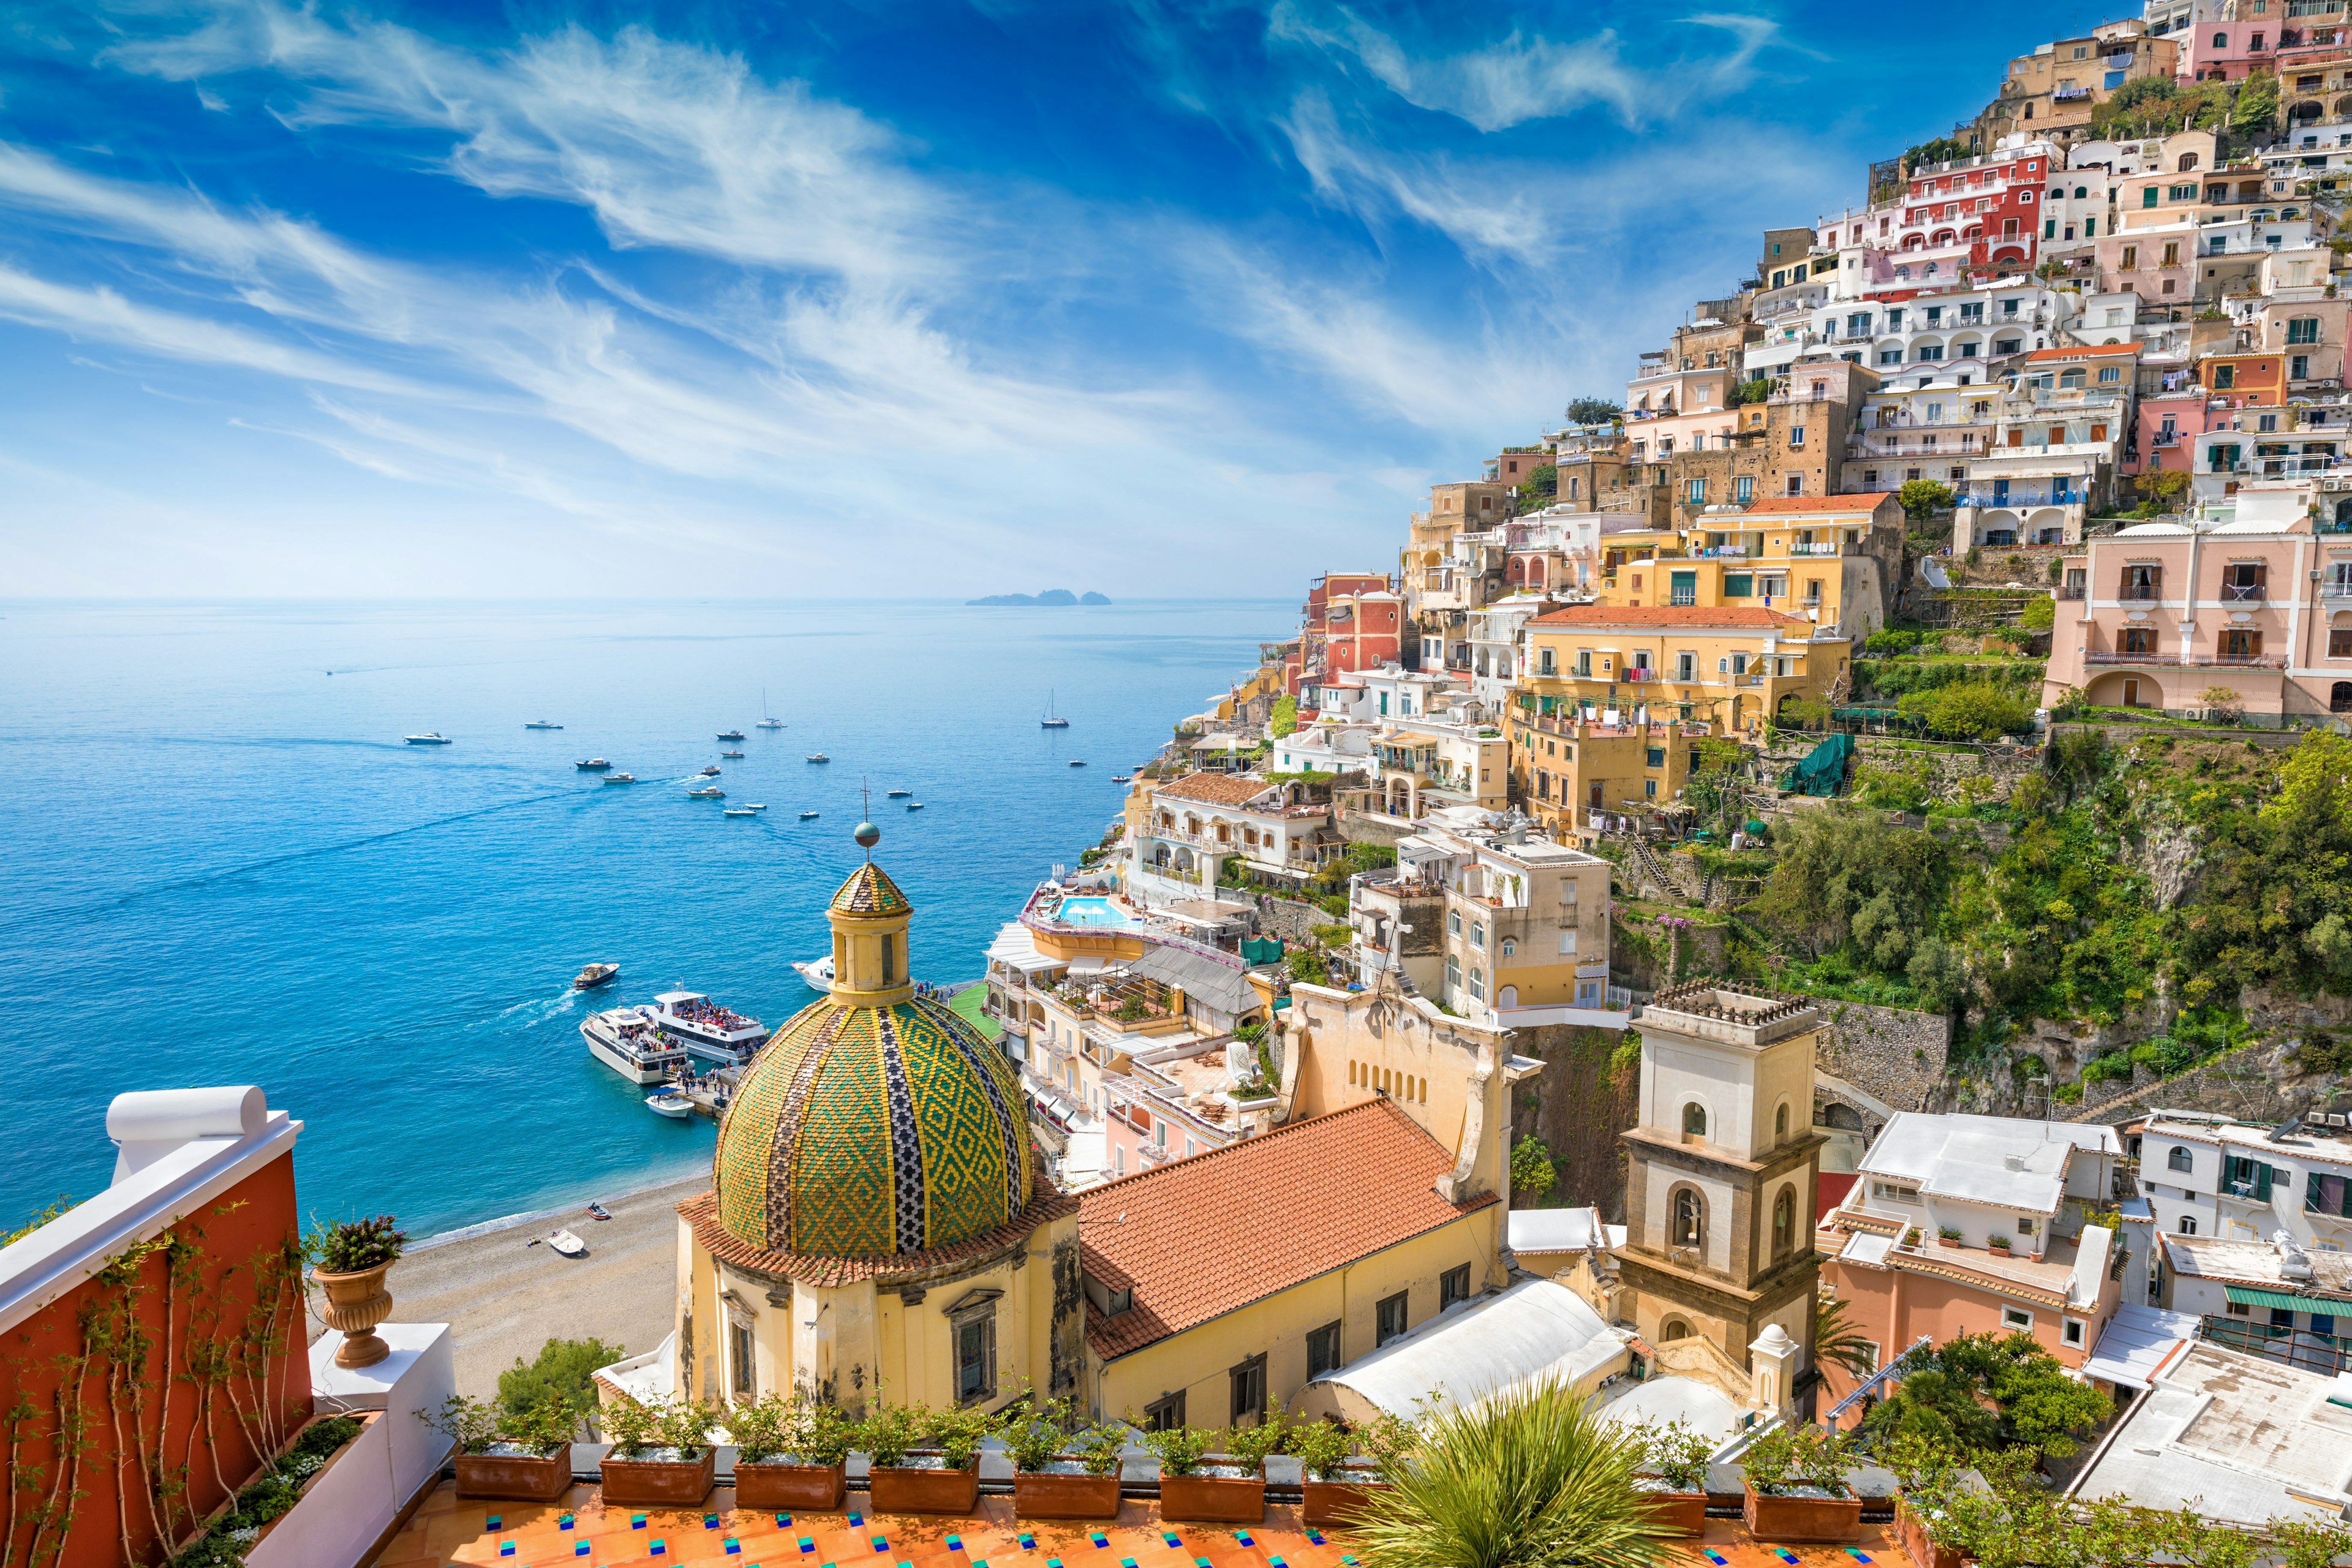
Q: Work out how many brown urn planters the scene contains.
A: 1